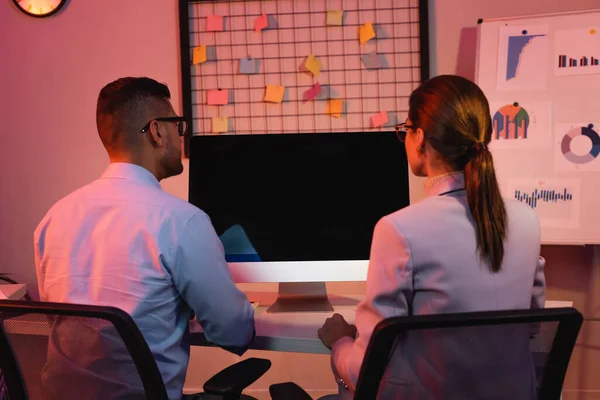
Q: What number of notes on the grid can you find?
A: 14